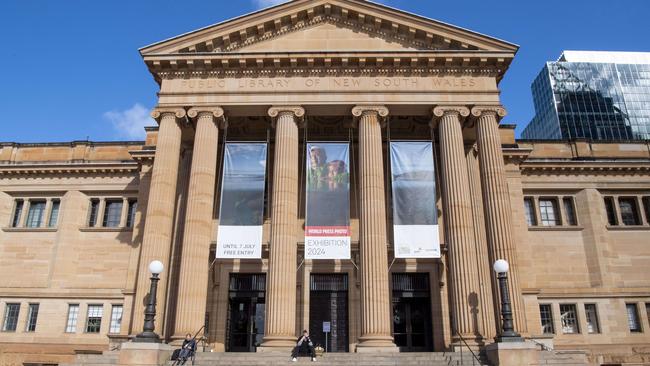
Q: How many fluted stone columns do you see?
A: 6